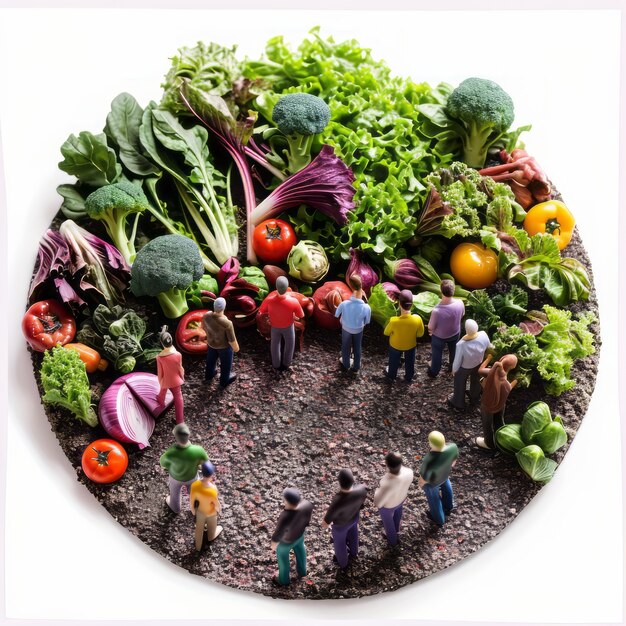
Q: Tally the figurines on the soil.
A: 14